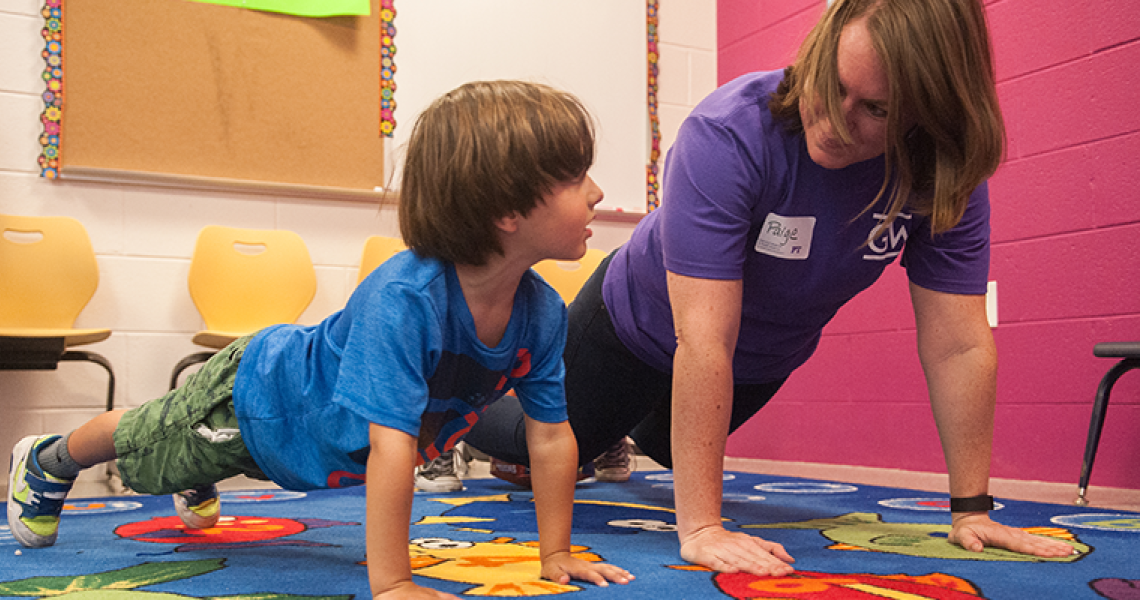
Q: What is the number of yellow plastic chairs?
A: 4